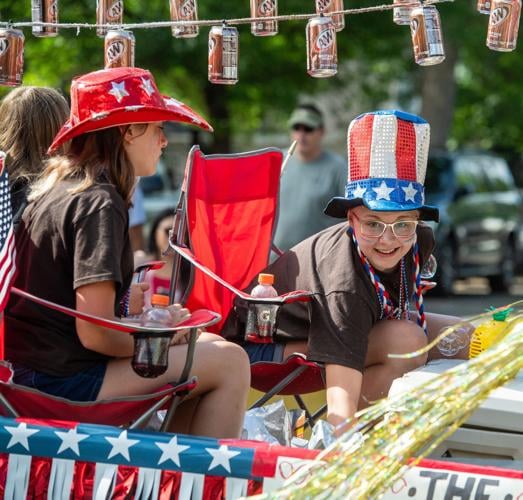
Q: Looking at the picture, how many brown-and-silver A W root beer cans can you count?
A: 13